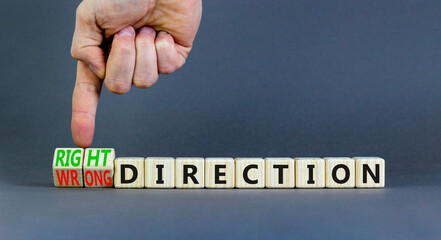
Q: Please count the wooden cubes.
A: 11